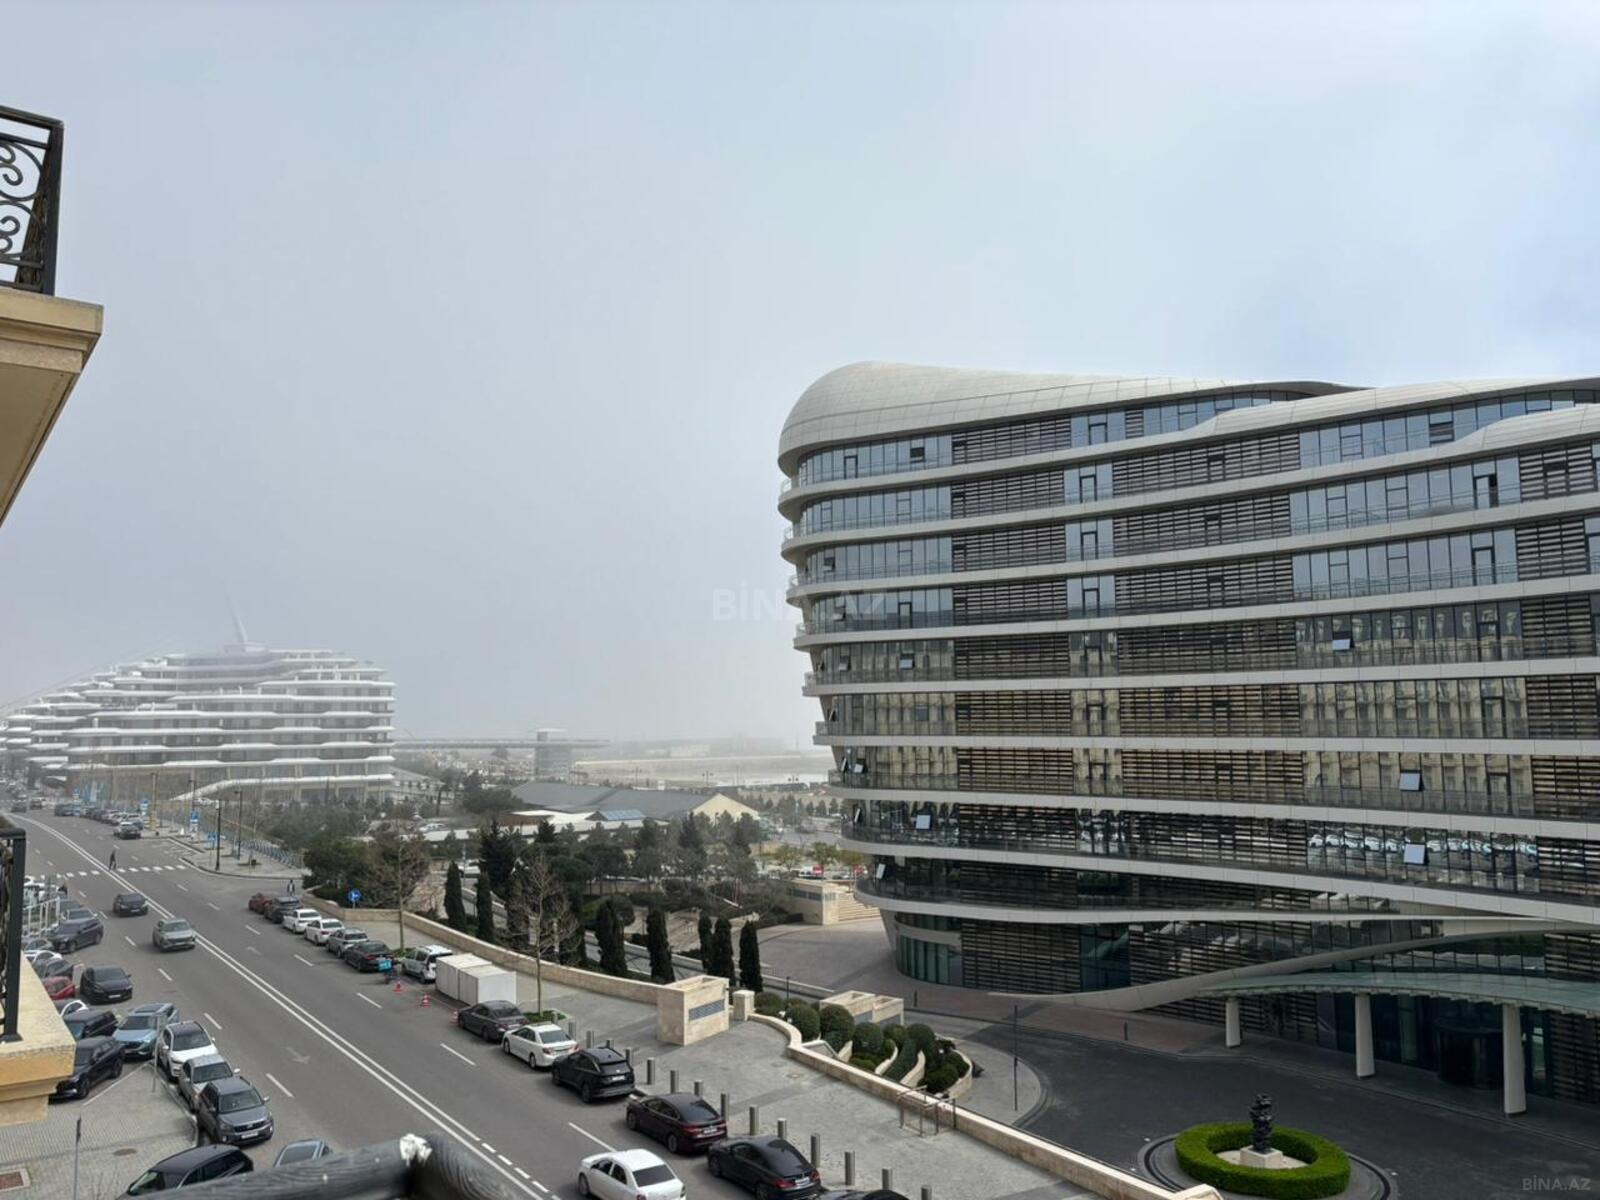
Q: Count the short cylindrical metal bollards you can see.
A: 15